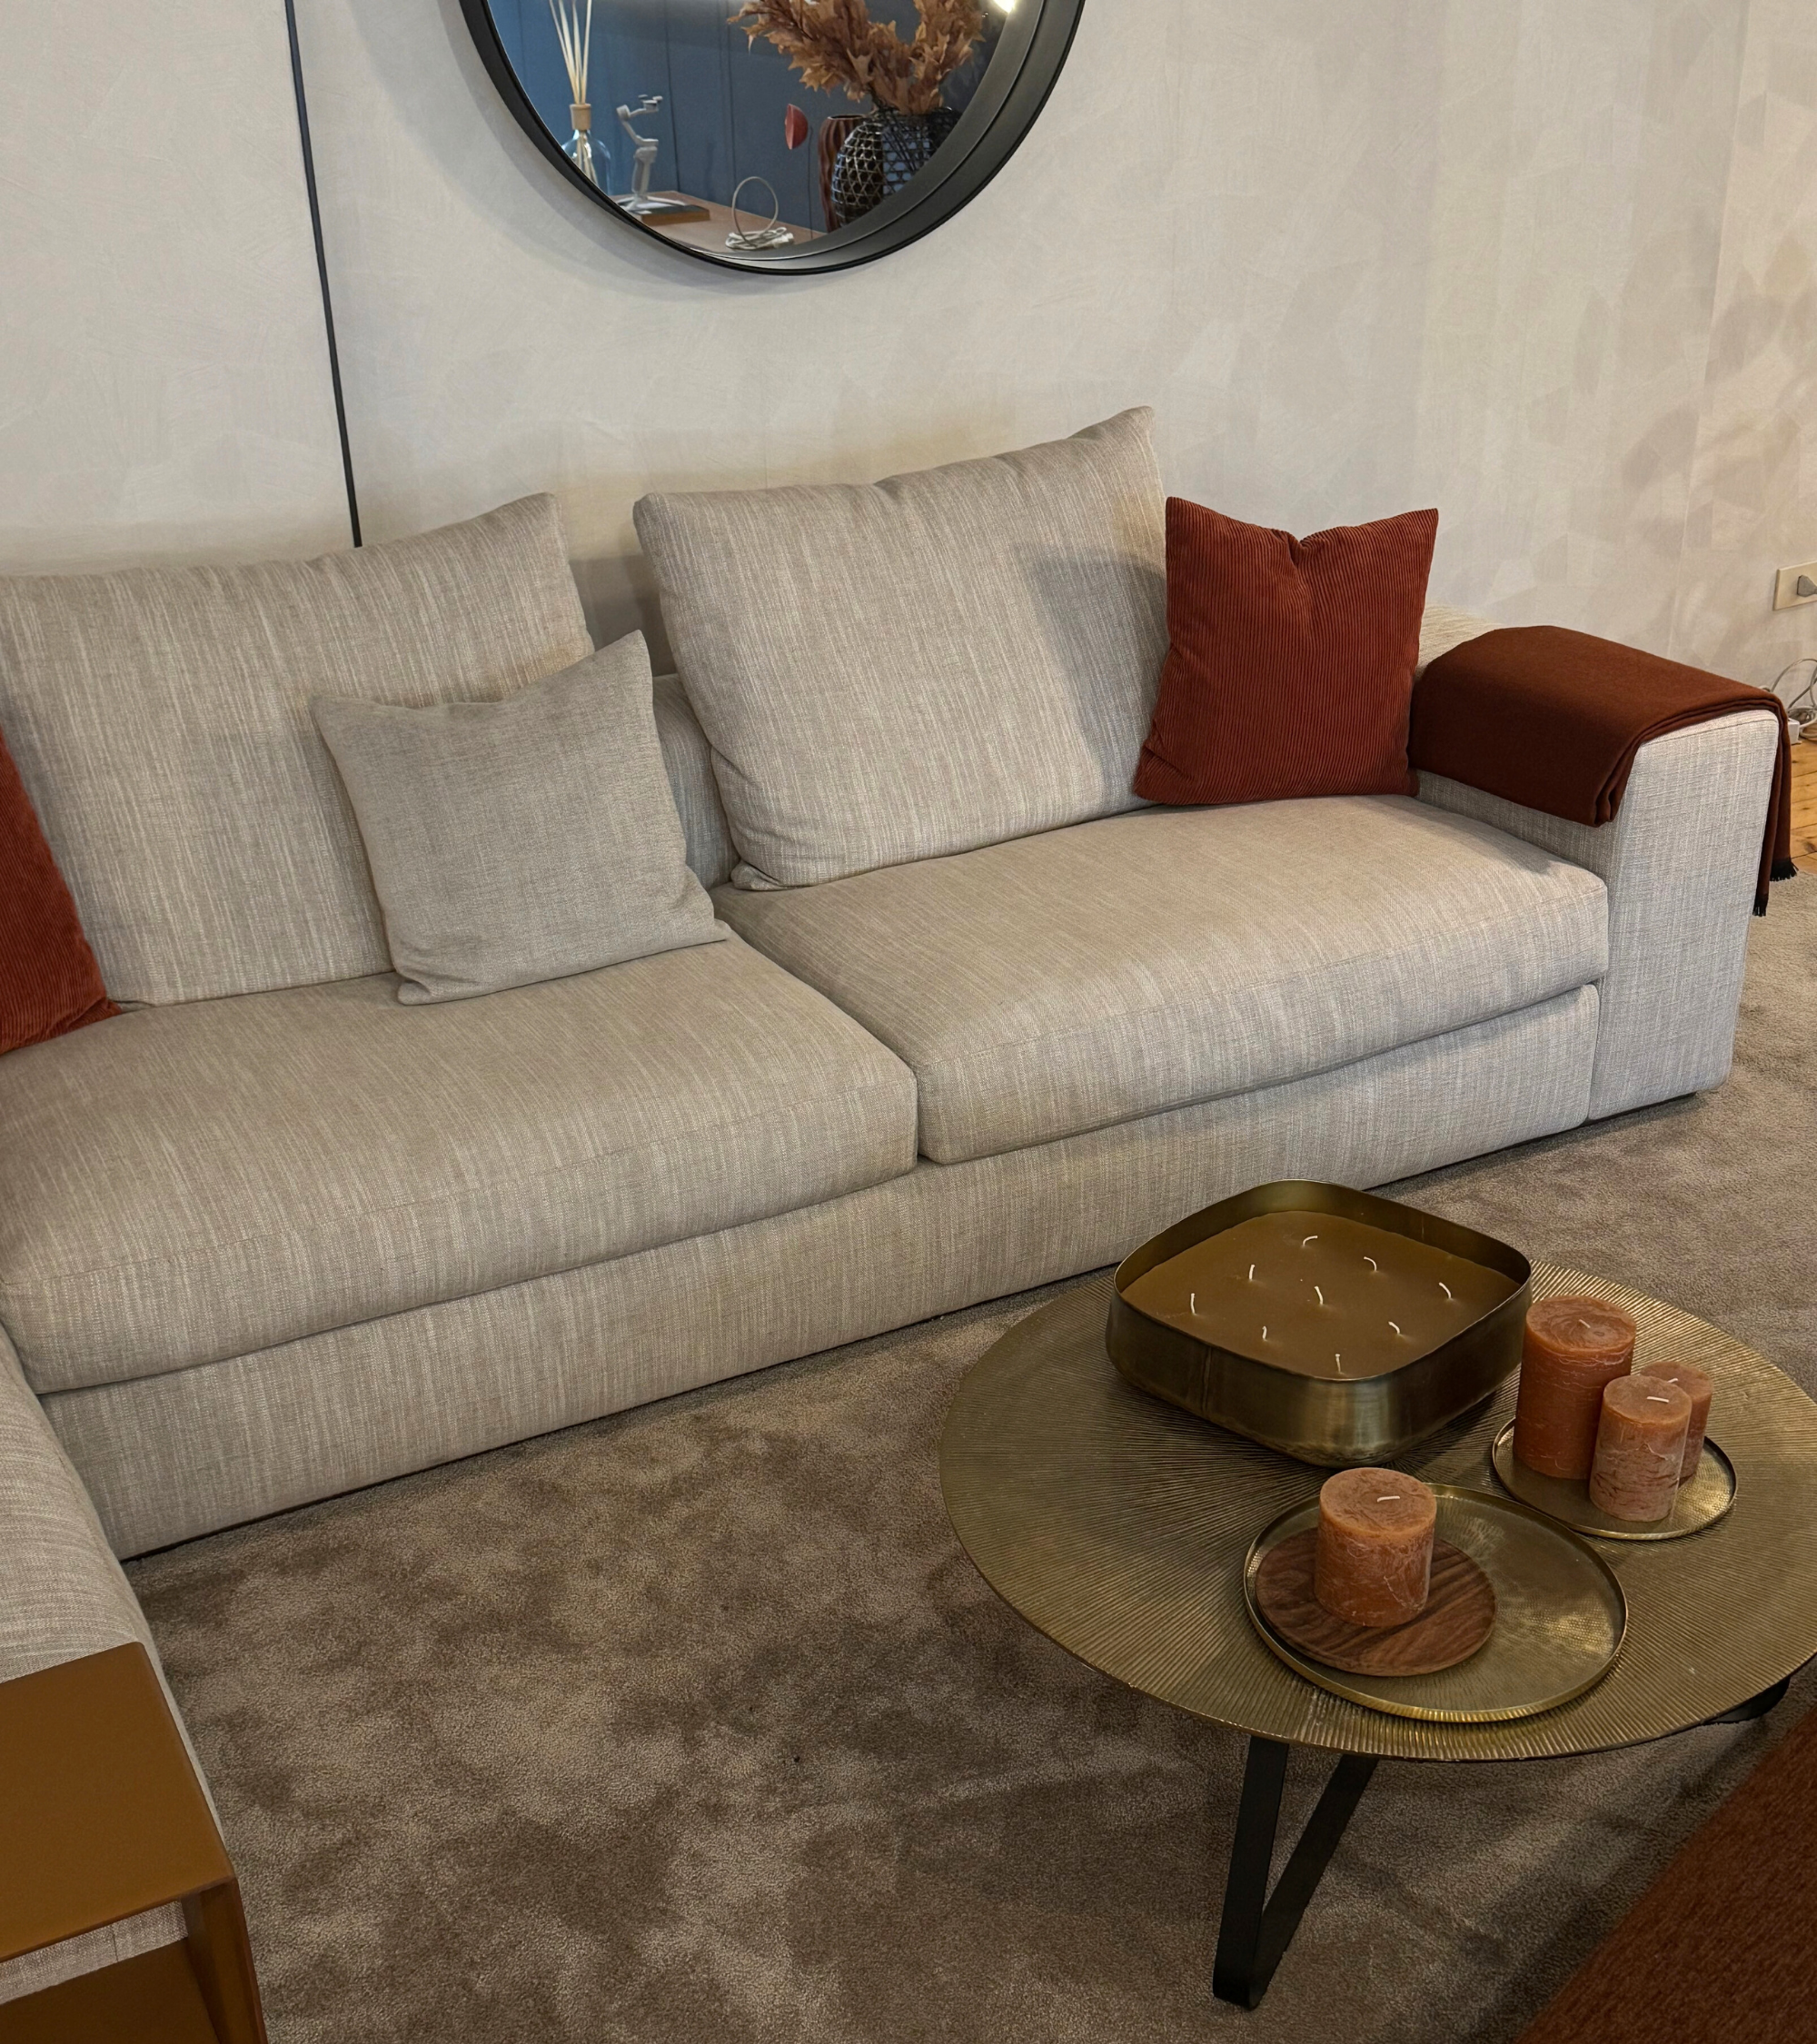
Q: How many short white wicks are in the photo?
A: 13